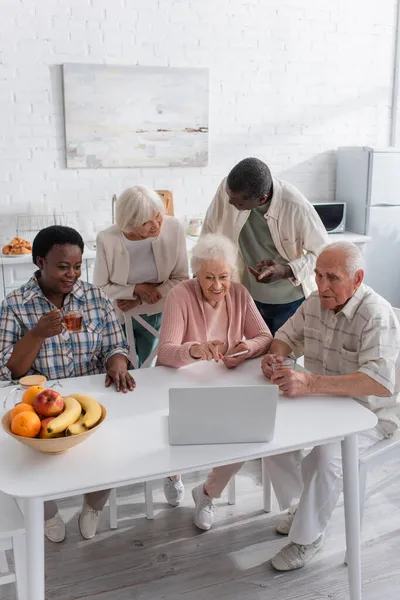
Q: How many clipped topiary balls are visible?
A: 0